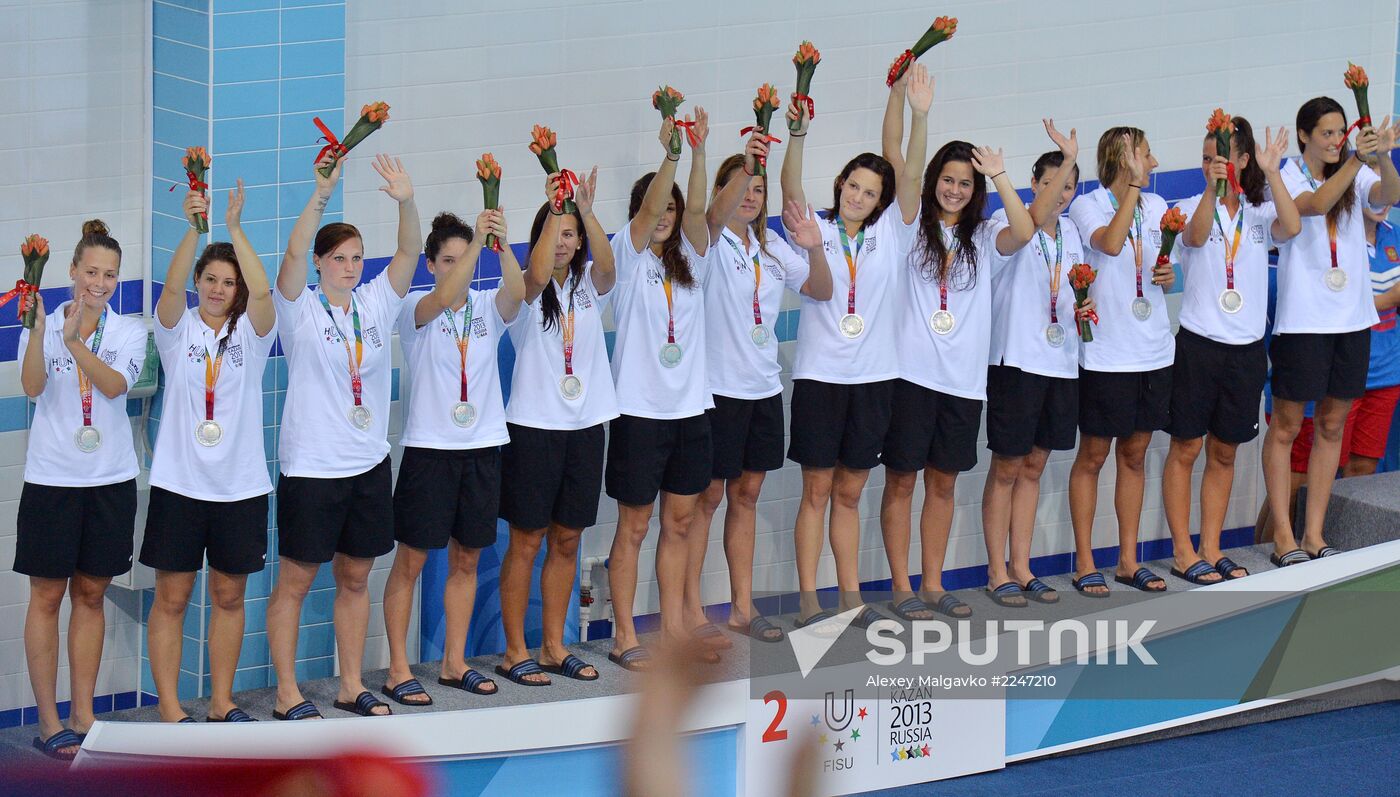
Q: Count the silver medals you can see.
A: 13